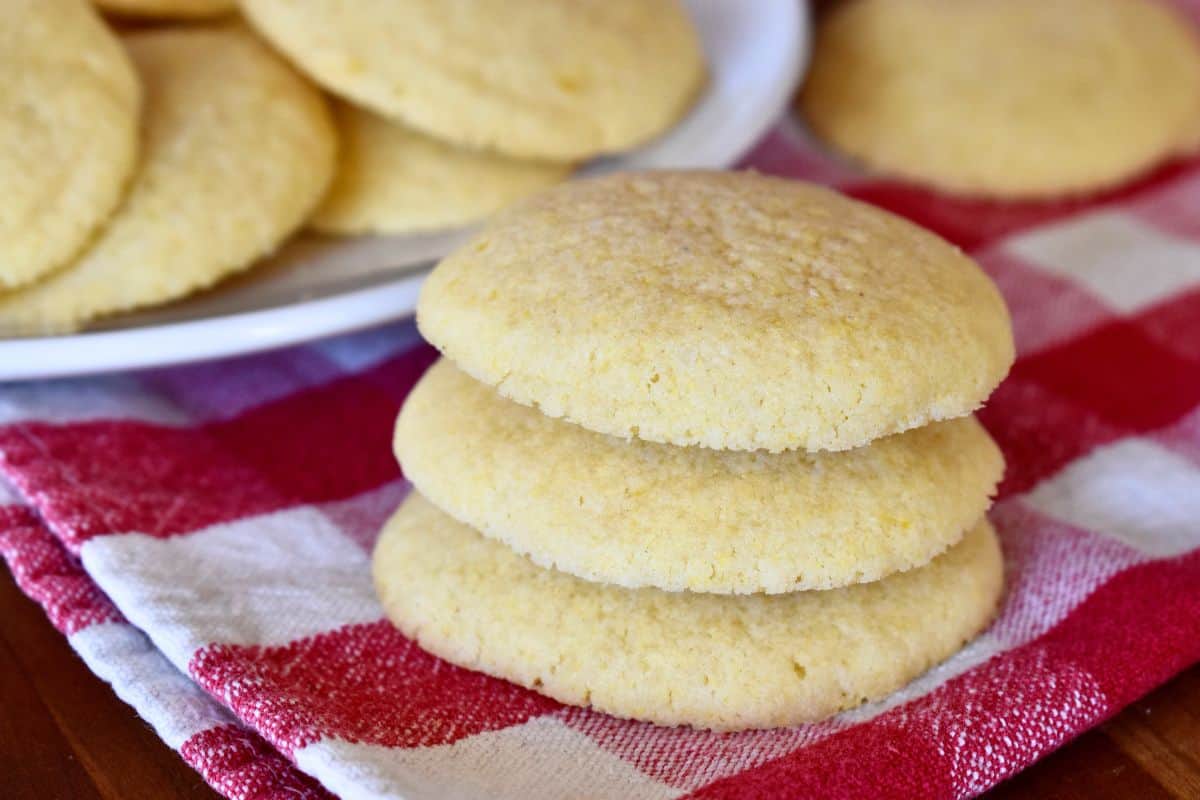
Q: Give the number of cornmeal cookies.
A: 9